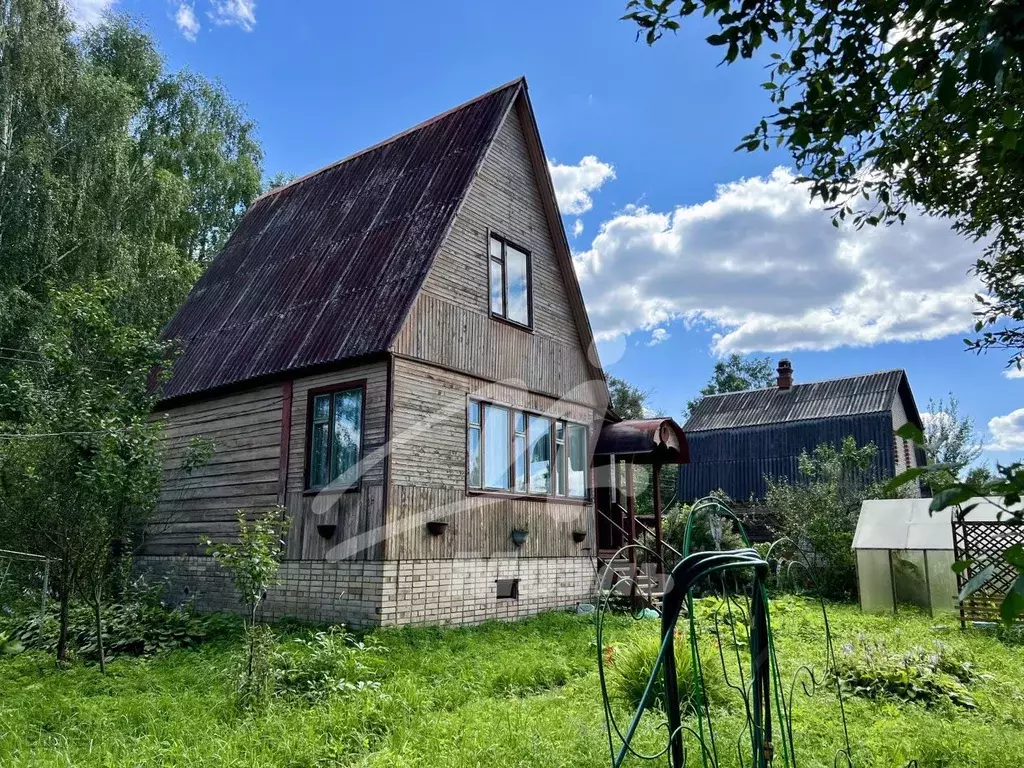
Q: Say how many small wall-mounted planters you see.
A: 4